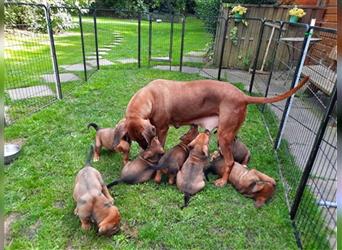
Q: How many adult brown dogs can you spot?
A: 1